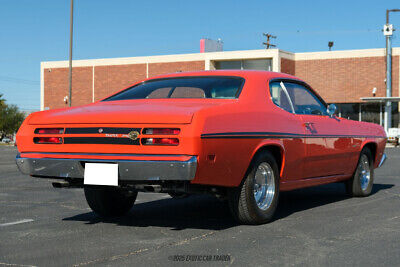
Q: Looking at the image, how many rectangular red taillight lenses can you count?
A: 4